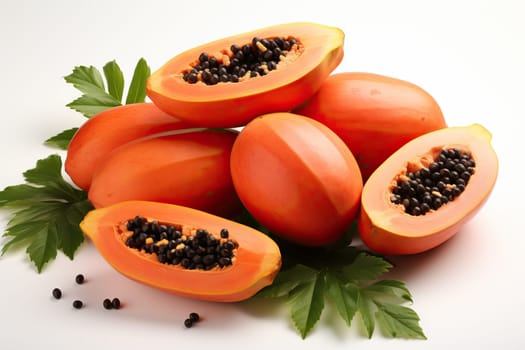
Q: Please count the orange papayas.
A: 7